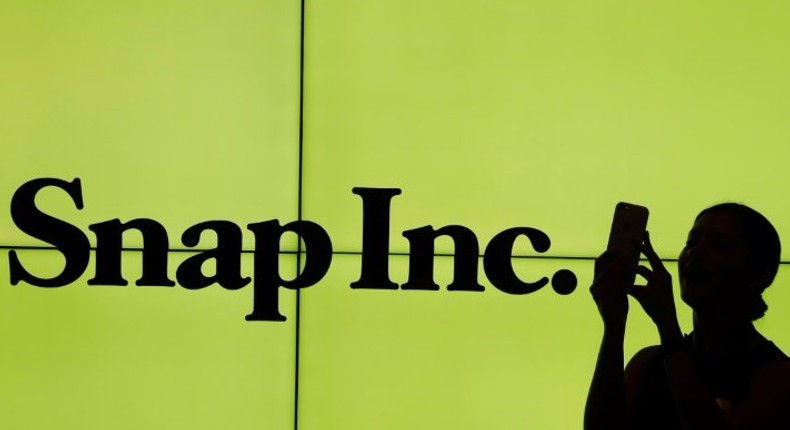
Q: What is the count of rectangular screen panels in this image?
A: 4